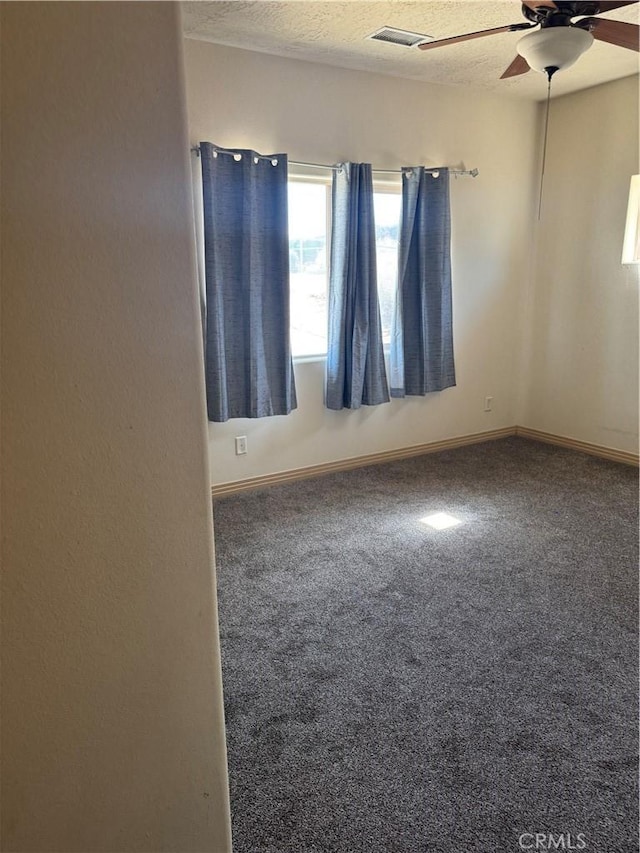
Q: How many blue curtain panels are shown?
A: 3